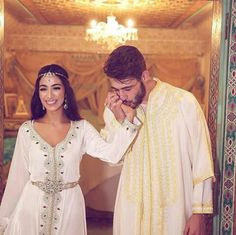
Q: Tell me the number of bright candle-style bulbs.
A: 2